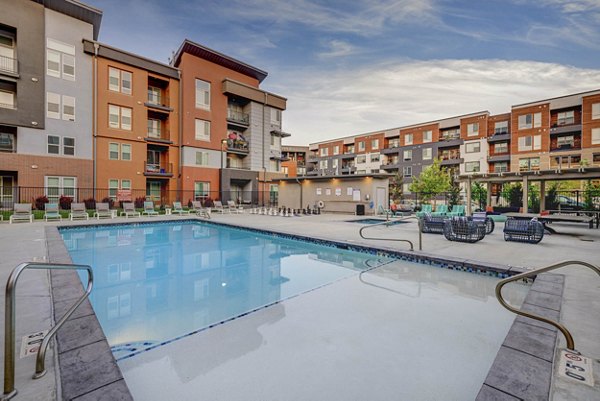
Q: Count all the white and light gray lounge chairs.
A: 7